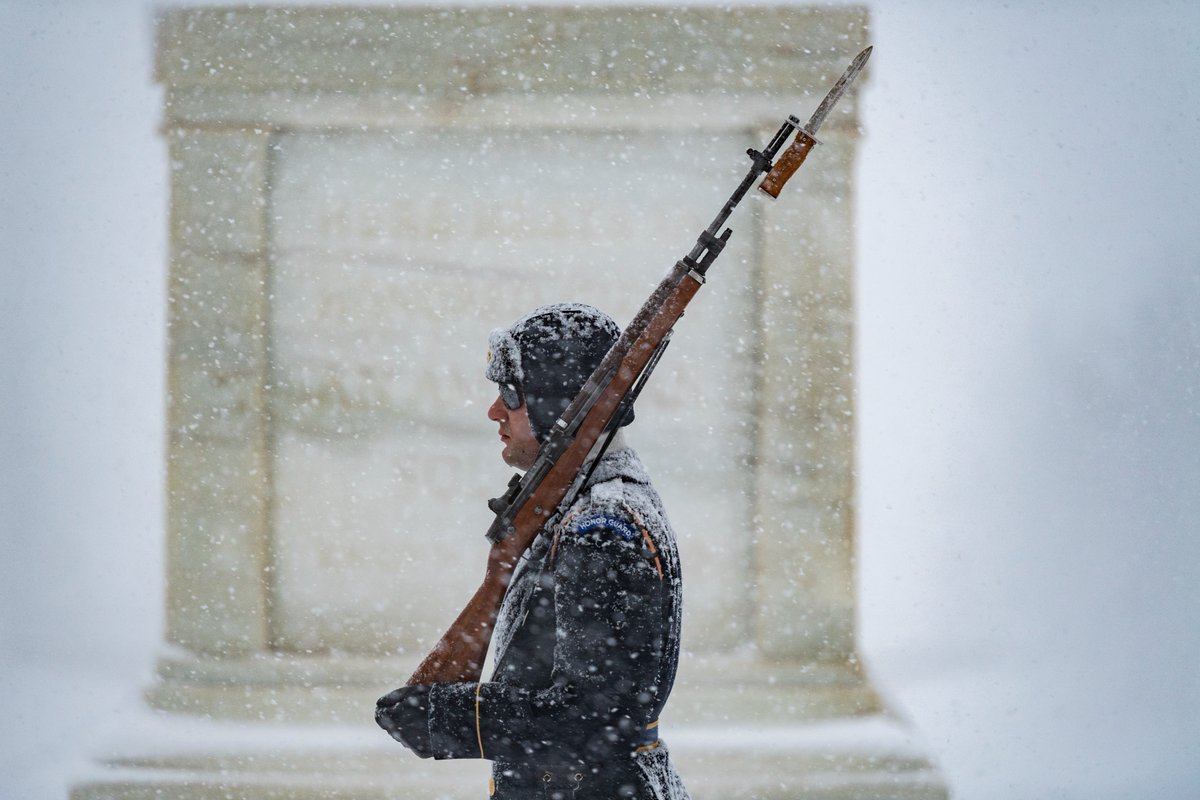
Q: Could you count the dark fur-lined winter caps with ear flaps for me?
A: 1